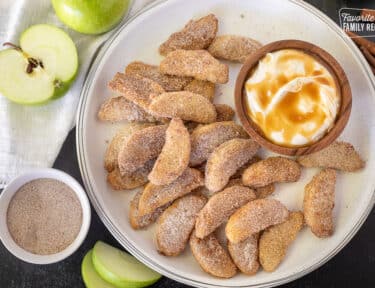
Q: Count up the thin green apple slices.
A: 2